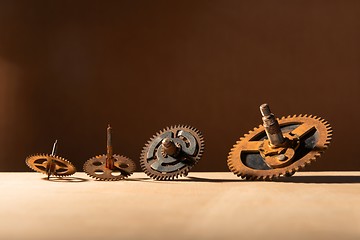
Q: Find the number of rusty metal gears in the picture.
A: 4